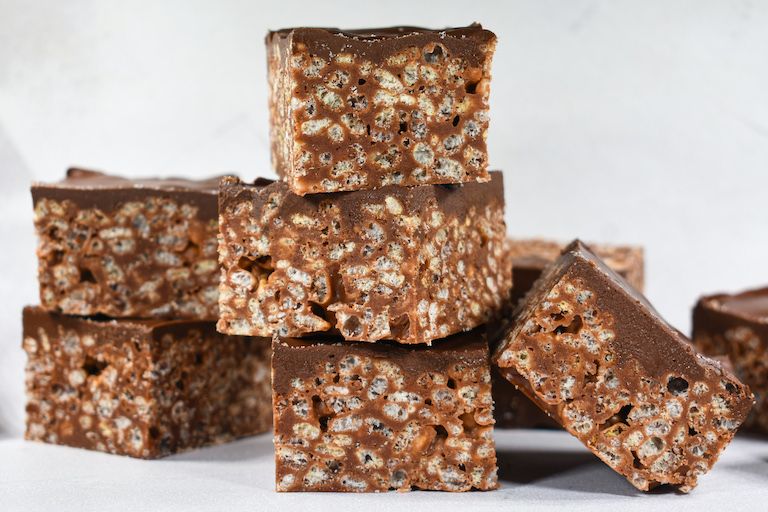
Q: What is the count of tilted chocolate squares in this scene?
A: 1